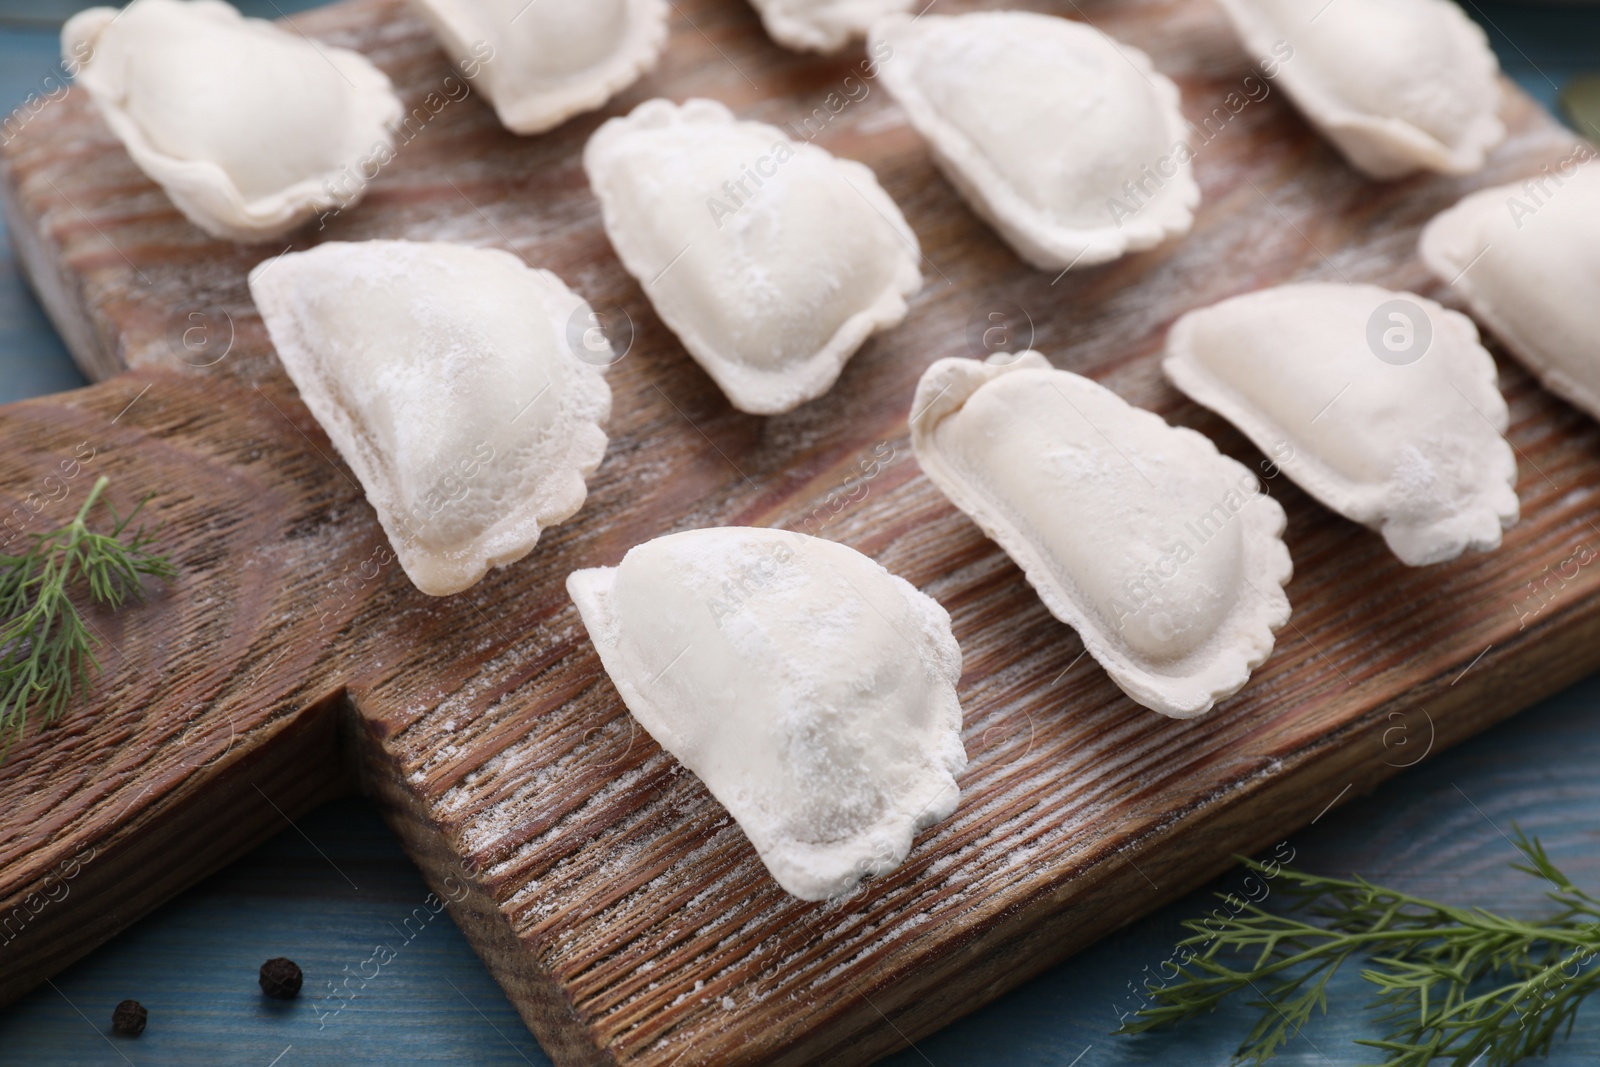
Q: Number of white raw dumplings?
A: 11